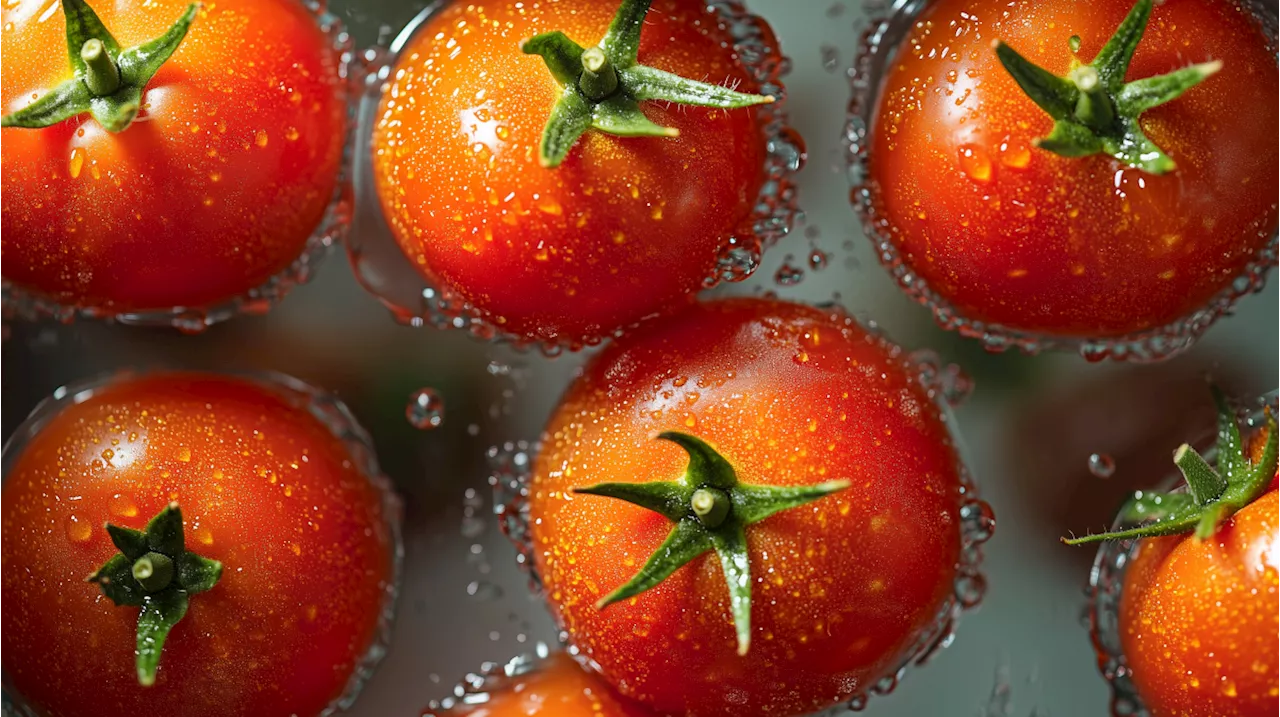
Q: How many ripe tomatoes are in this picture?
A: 7